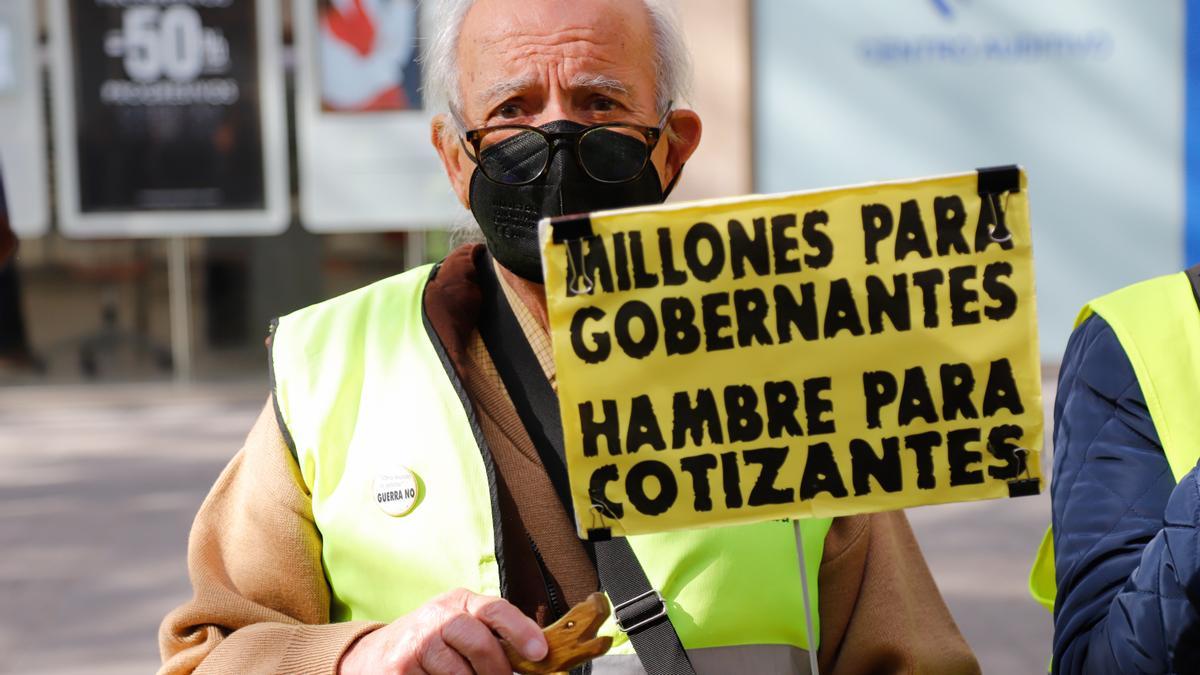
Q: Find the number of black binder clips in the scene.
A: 4